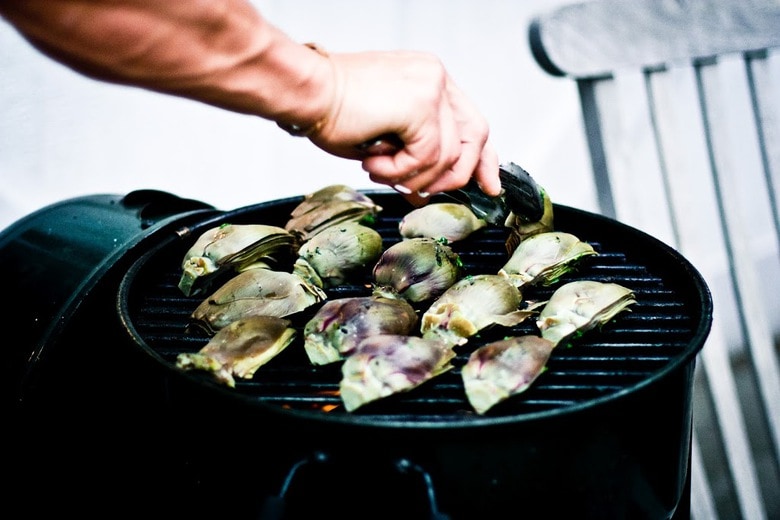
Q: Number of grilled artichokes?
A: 14